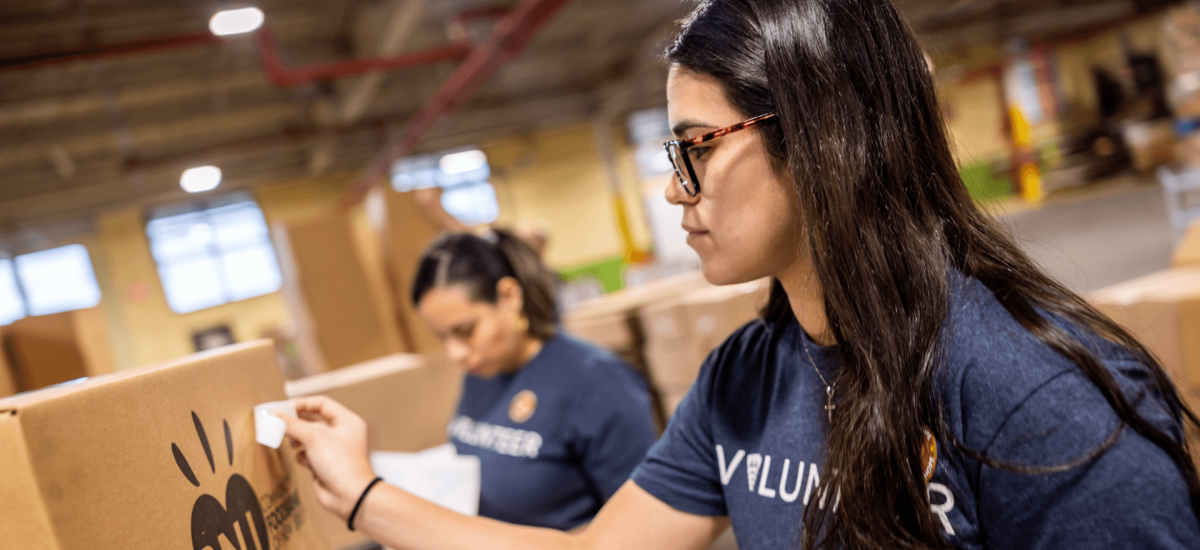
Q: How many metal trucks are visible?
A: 0